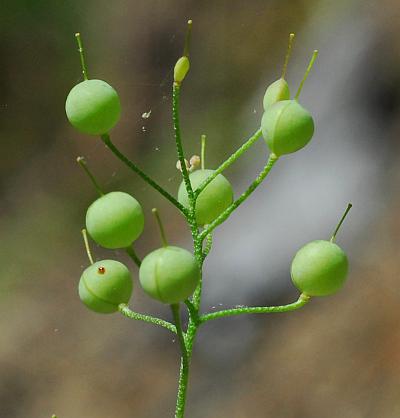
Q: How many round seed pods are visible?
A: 7